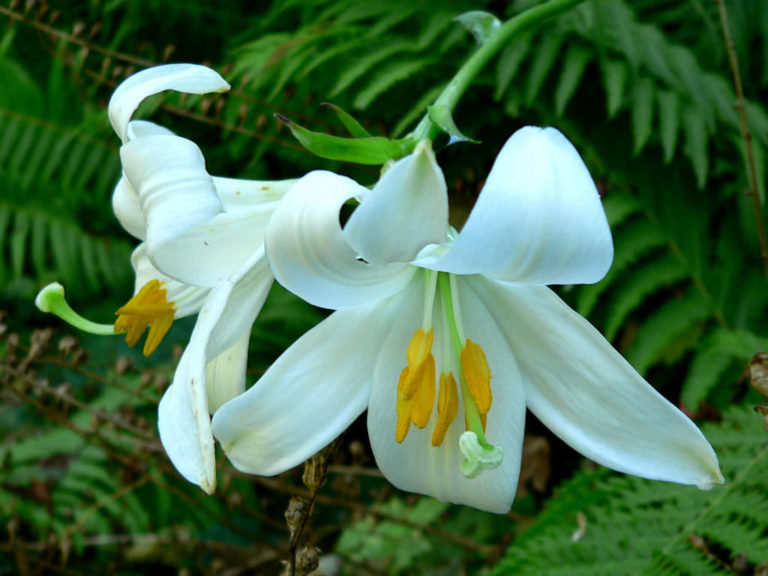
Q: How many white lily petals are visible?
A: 12